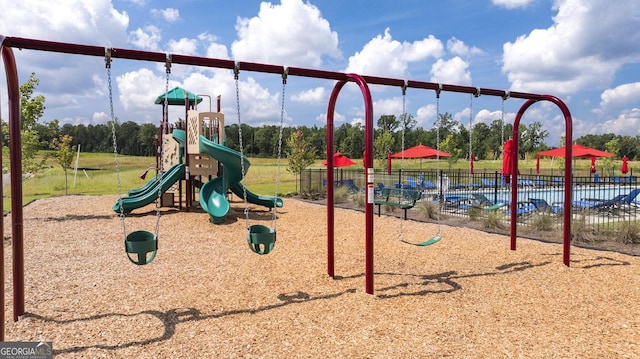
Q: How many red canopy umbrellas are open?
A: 3